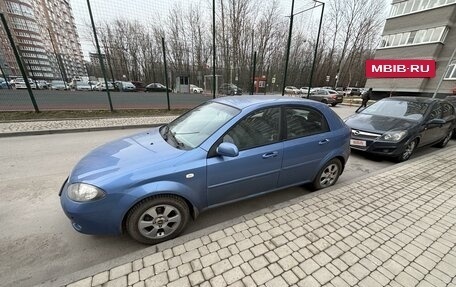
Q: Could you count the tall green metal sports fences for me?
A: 1